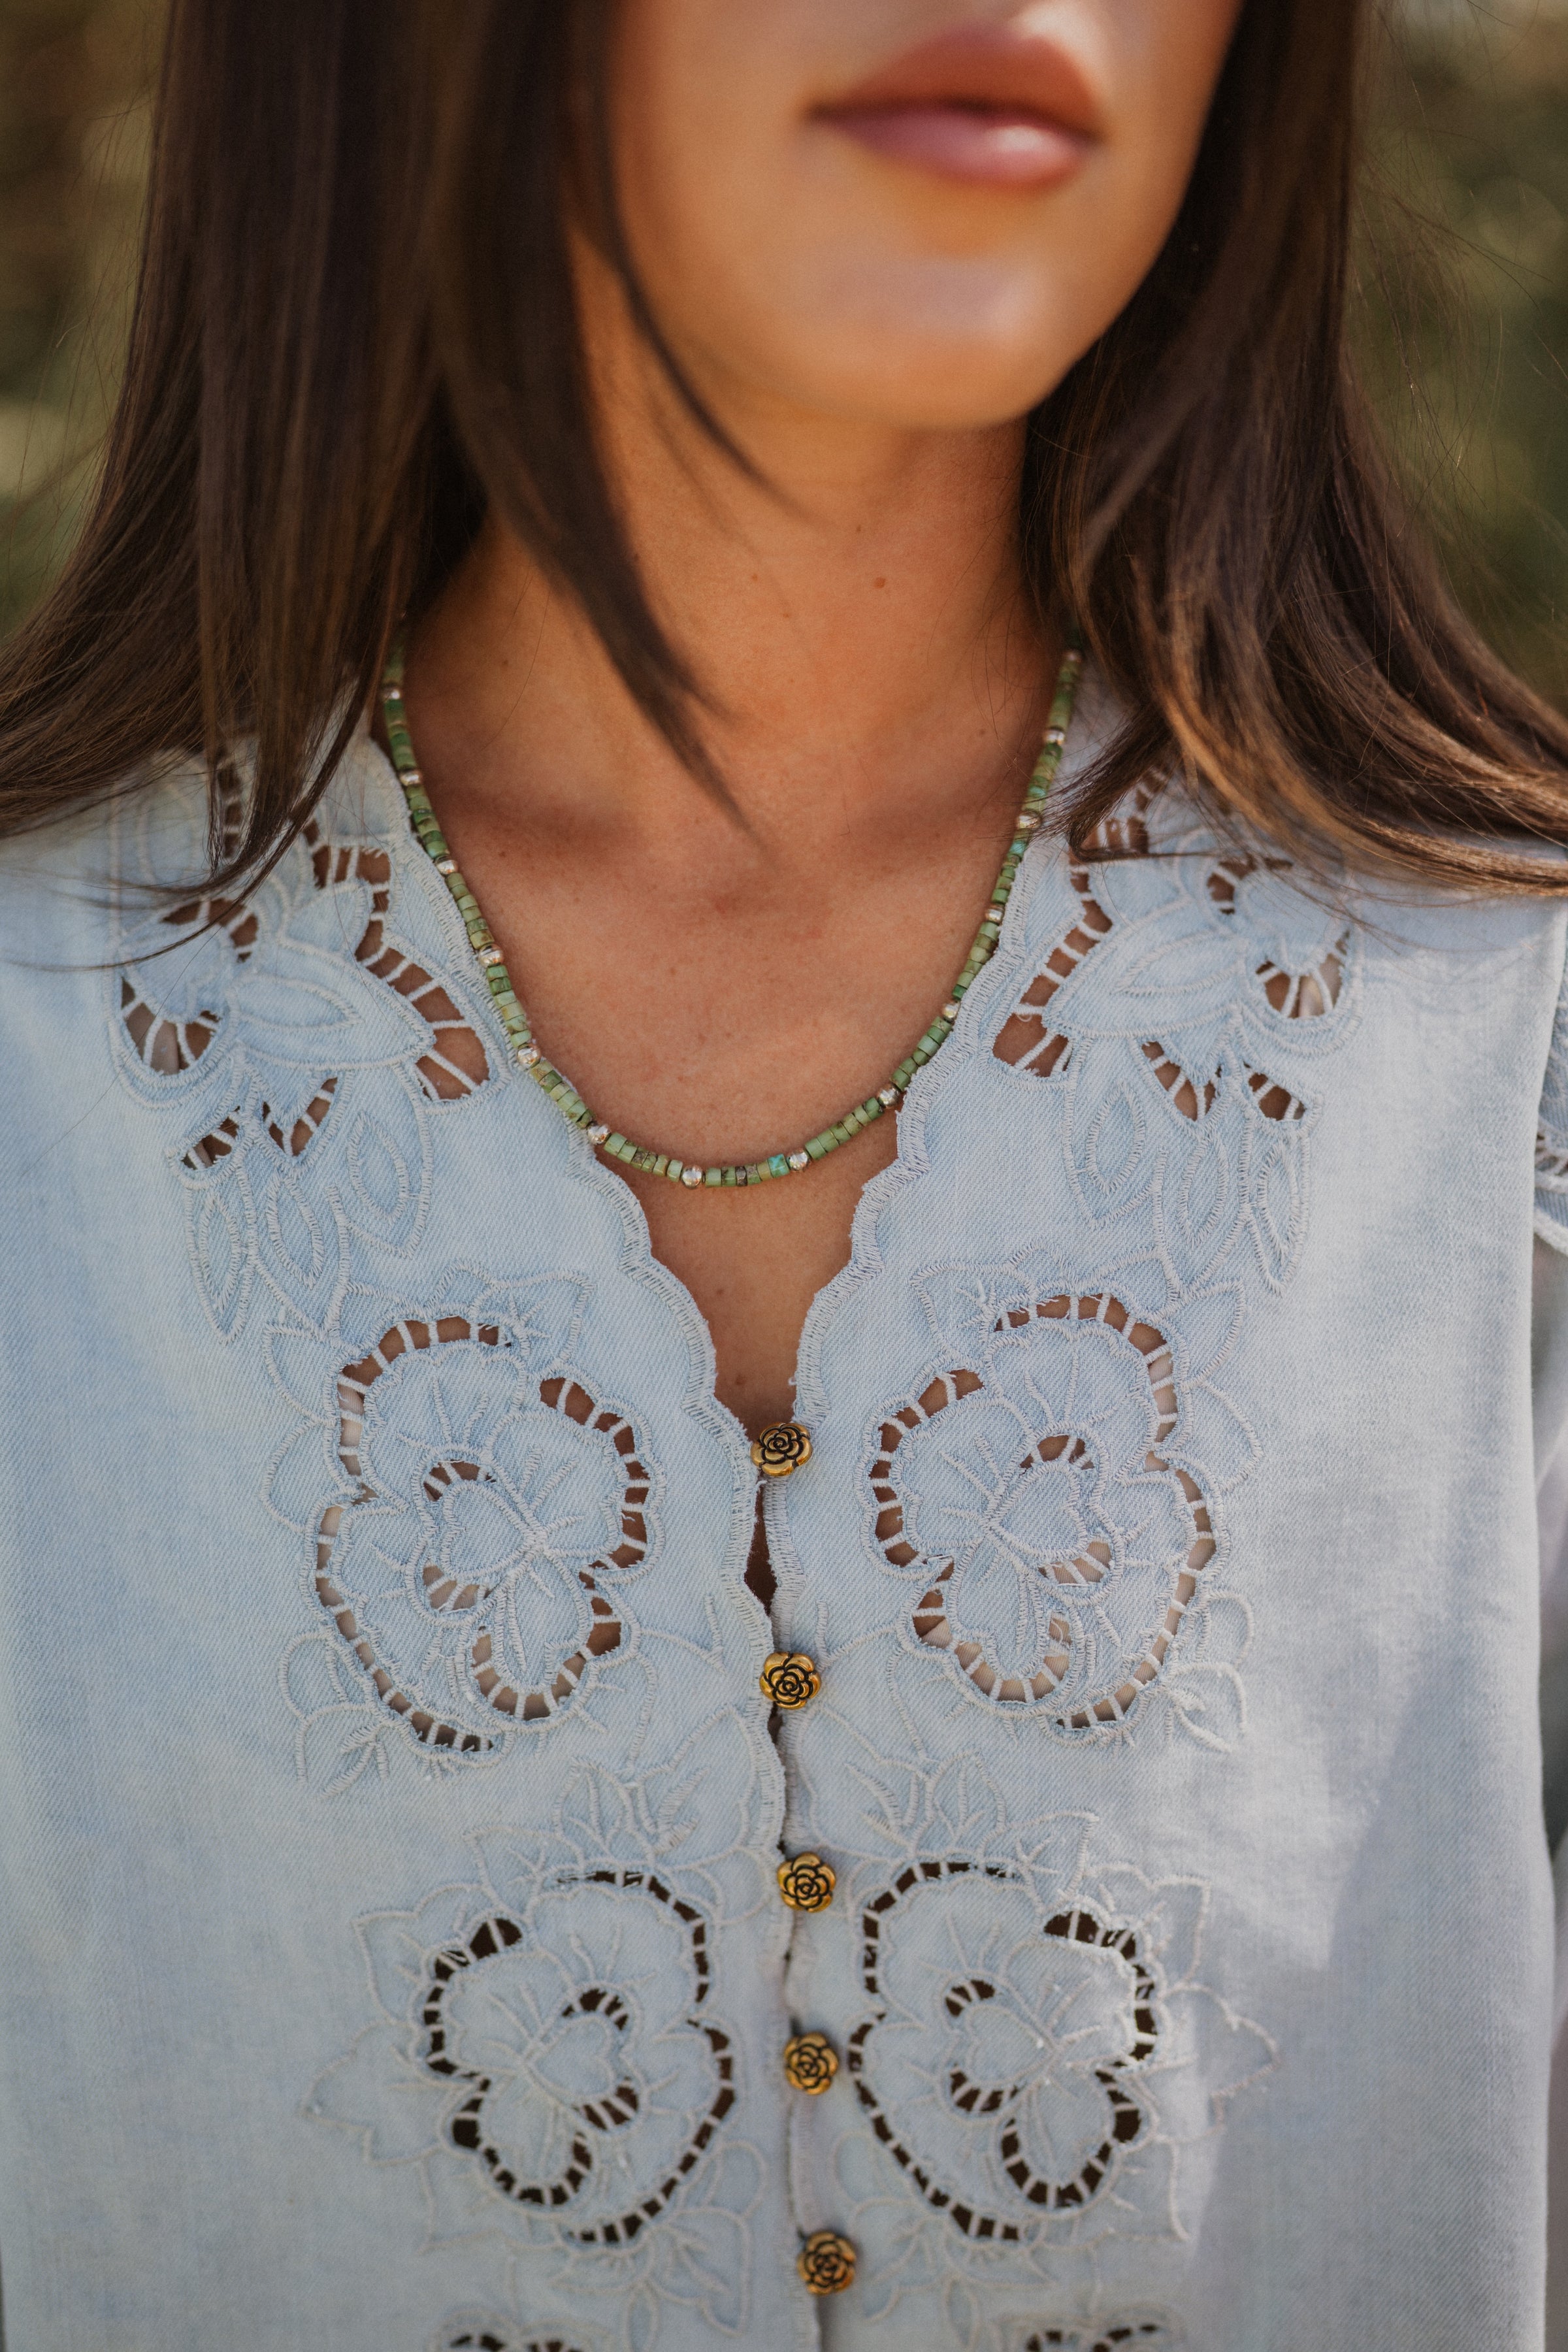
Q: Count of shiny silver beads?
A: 14